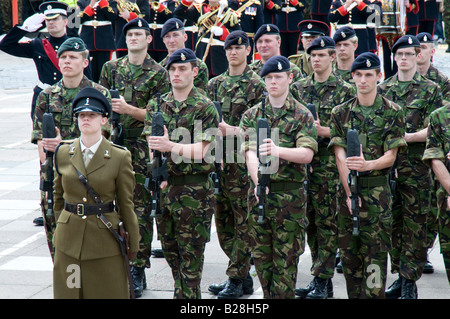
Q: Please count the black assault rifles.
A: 7